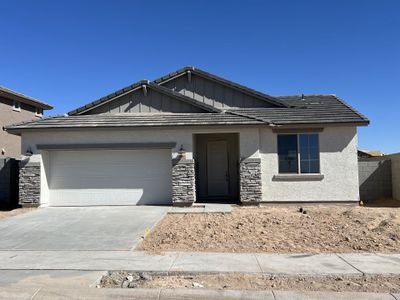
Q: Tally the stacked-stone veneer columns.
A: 3